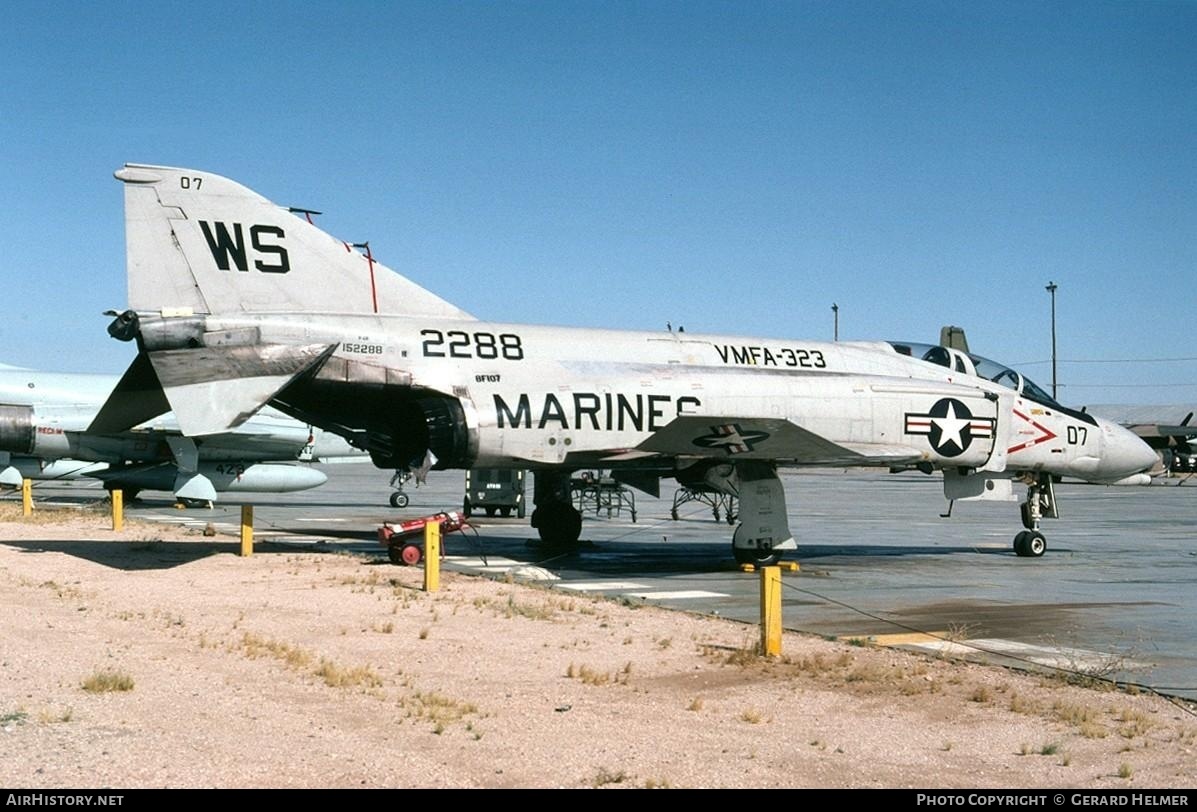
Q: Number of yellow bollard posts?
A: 5